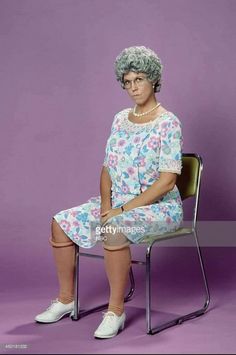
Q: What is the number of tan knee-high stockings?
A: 2